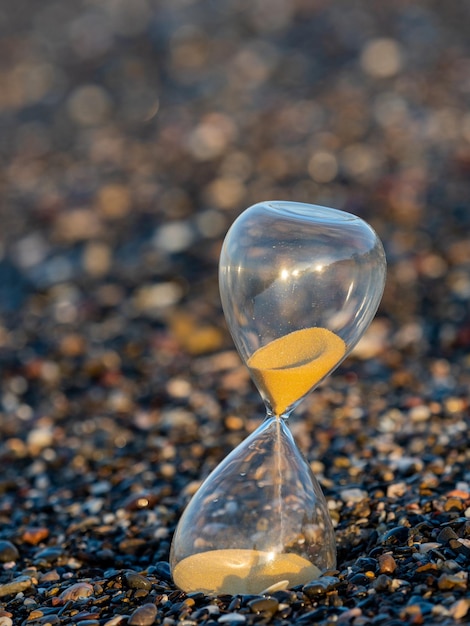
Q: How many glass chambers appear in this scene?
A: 2